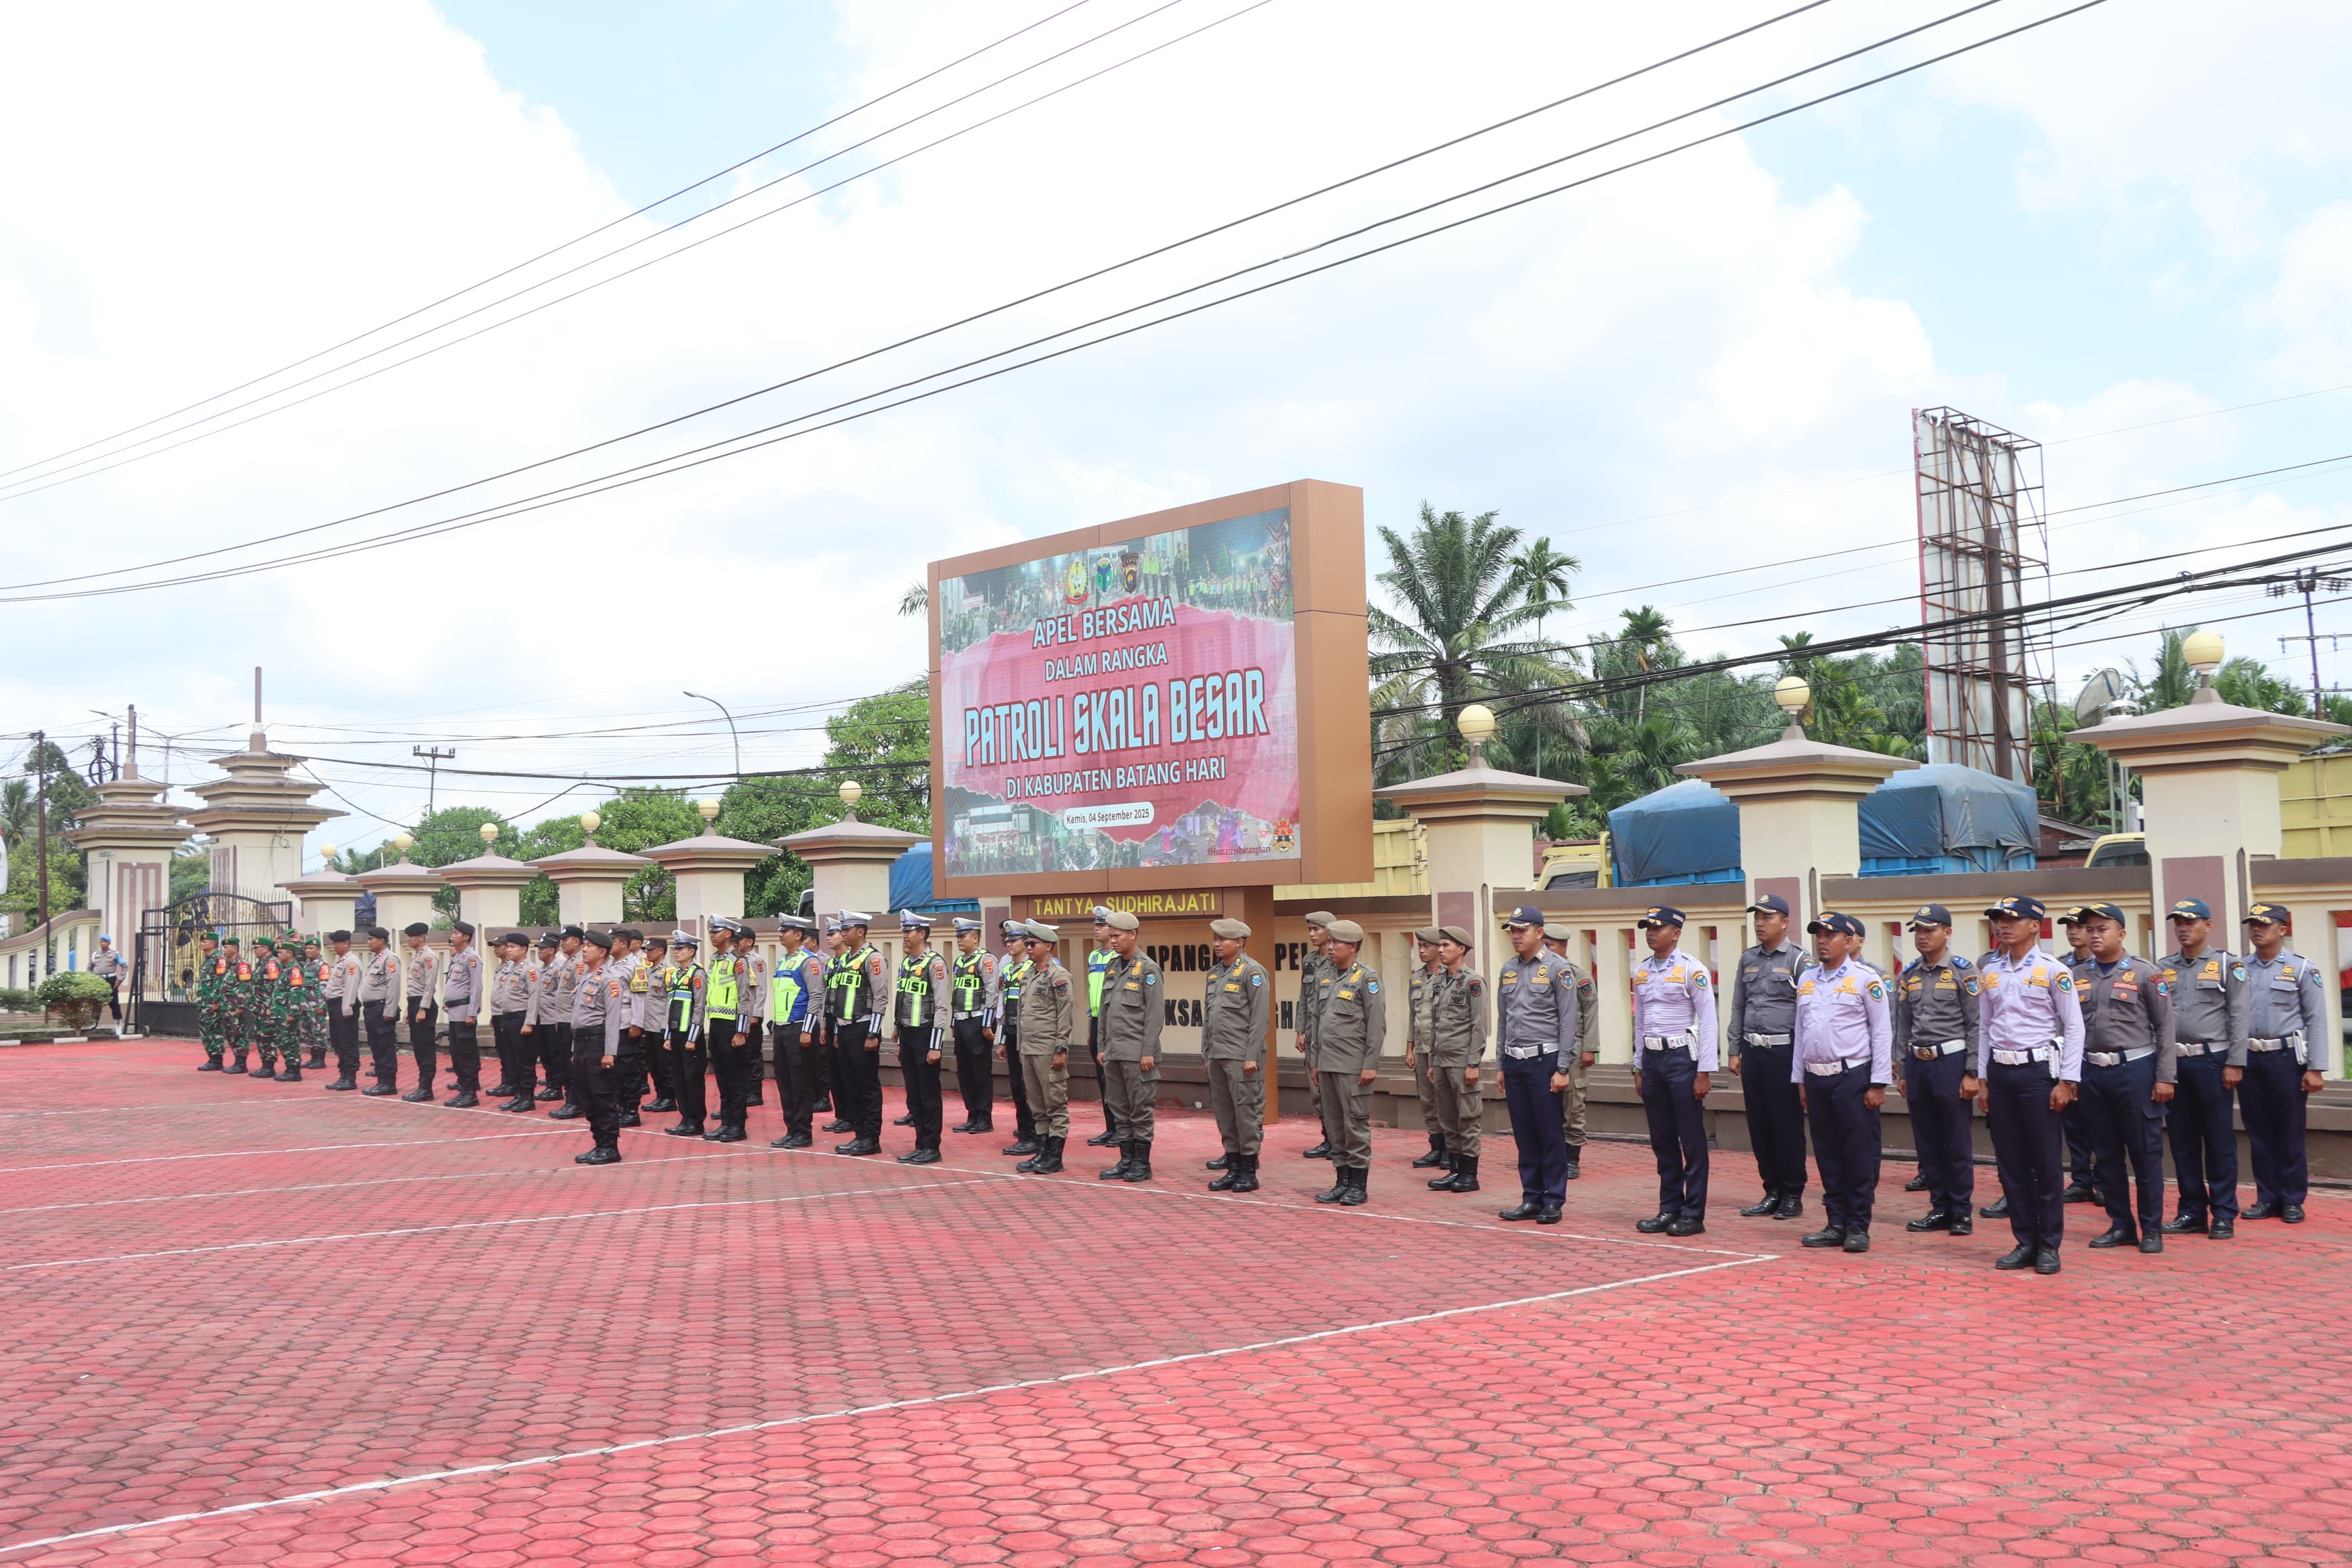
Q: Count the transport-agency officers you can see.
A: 13